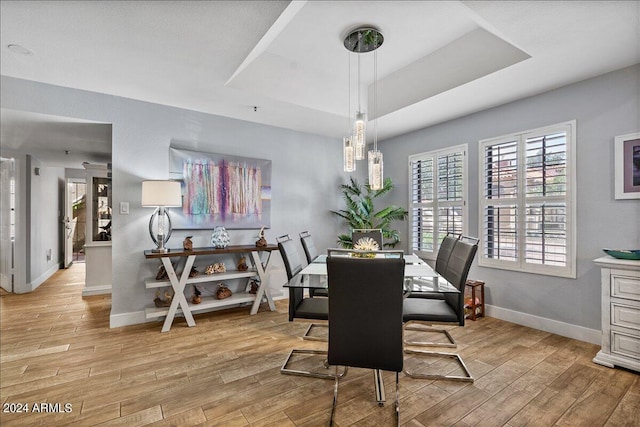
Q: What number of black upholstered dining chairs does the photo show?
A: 6